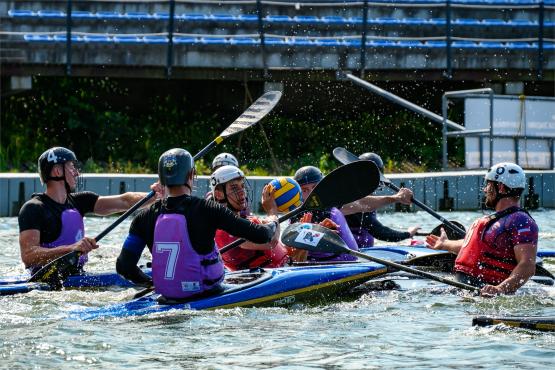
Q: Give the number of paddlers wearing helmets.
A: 7